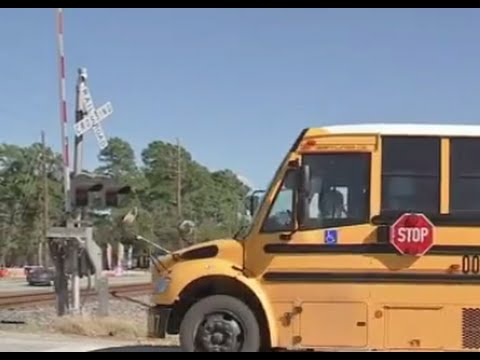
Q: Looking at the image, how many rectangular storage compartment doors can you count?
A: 2